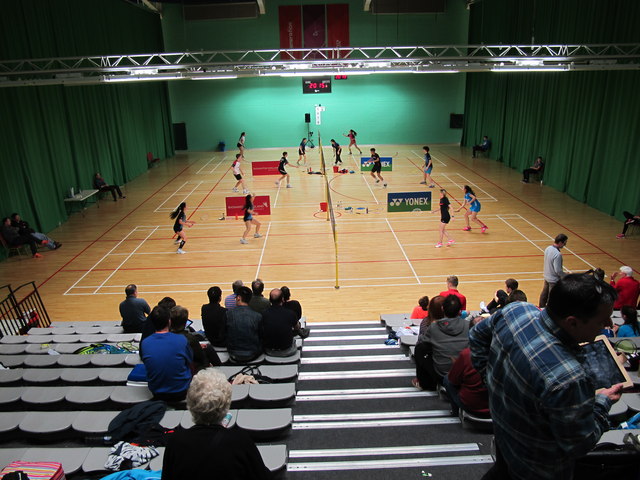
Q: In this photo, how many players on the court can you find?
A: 12